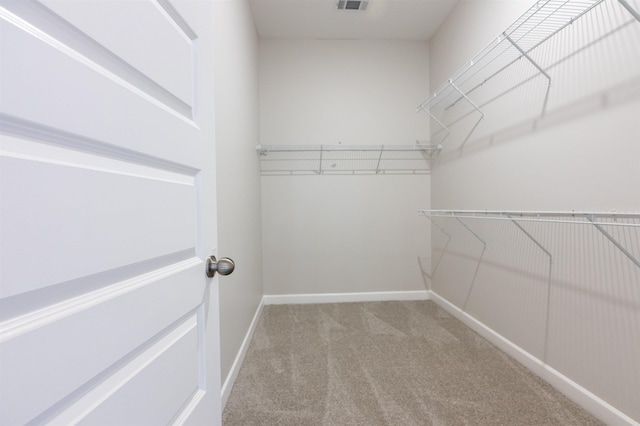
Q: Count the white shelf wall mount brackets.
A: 10